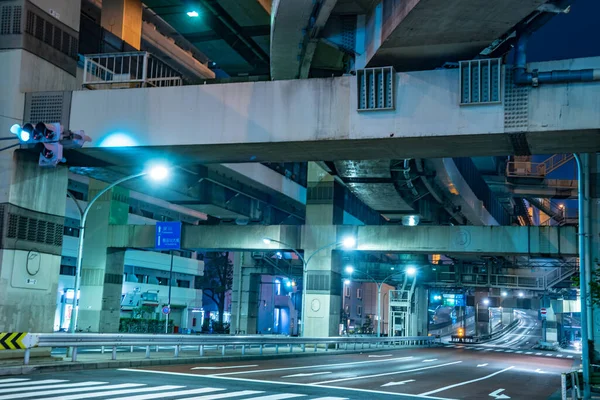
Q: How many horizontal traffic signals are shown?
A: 1